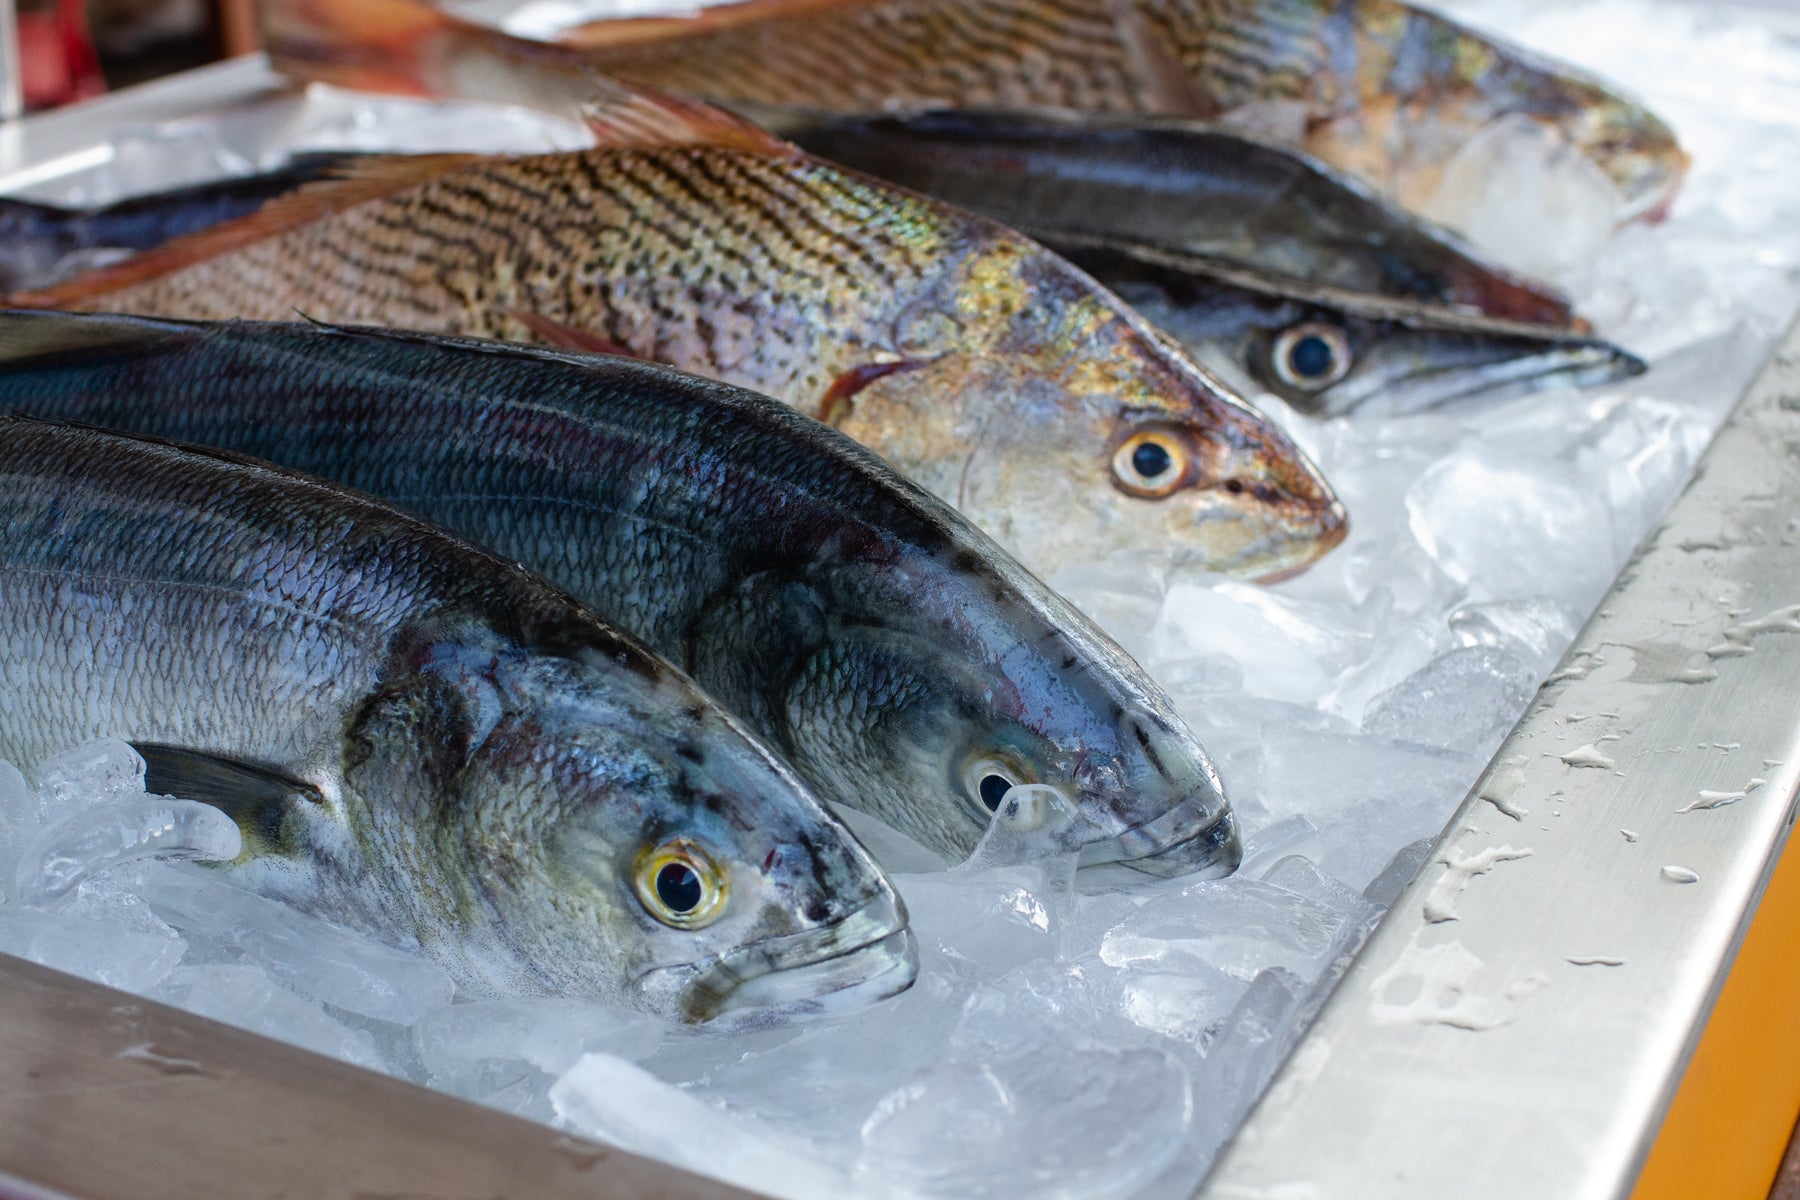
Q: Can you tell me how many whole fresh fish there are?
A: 6